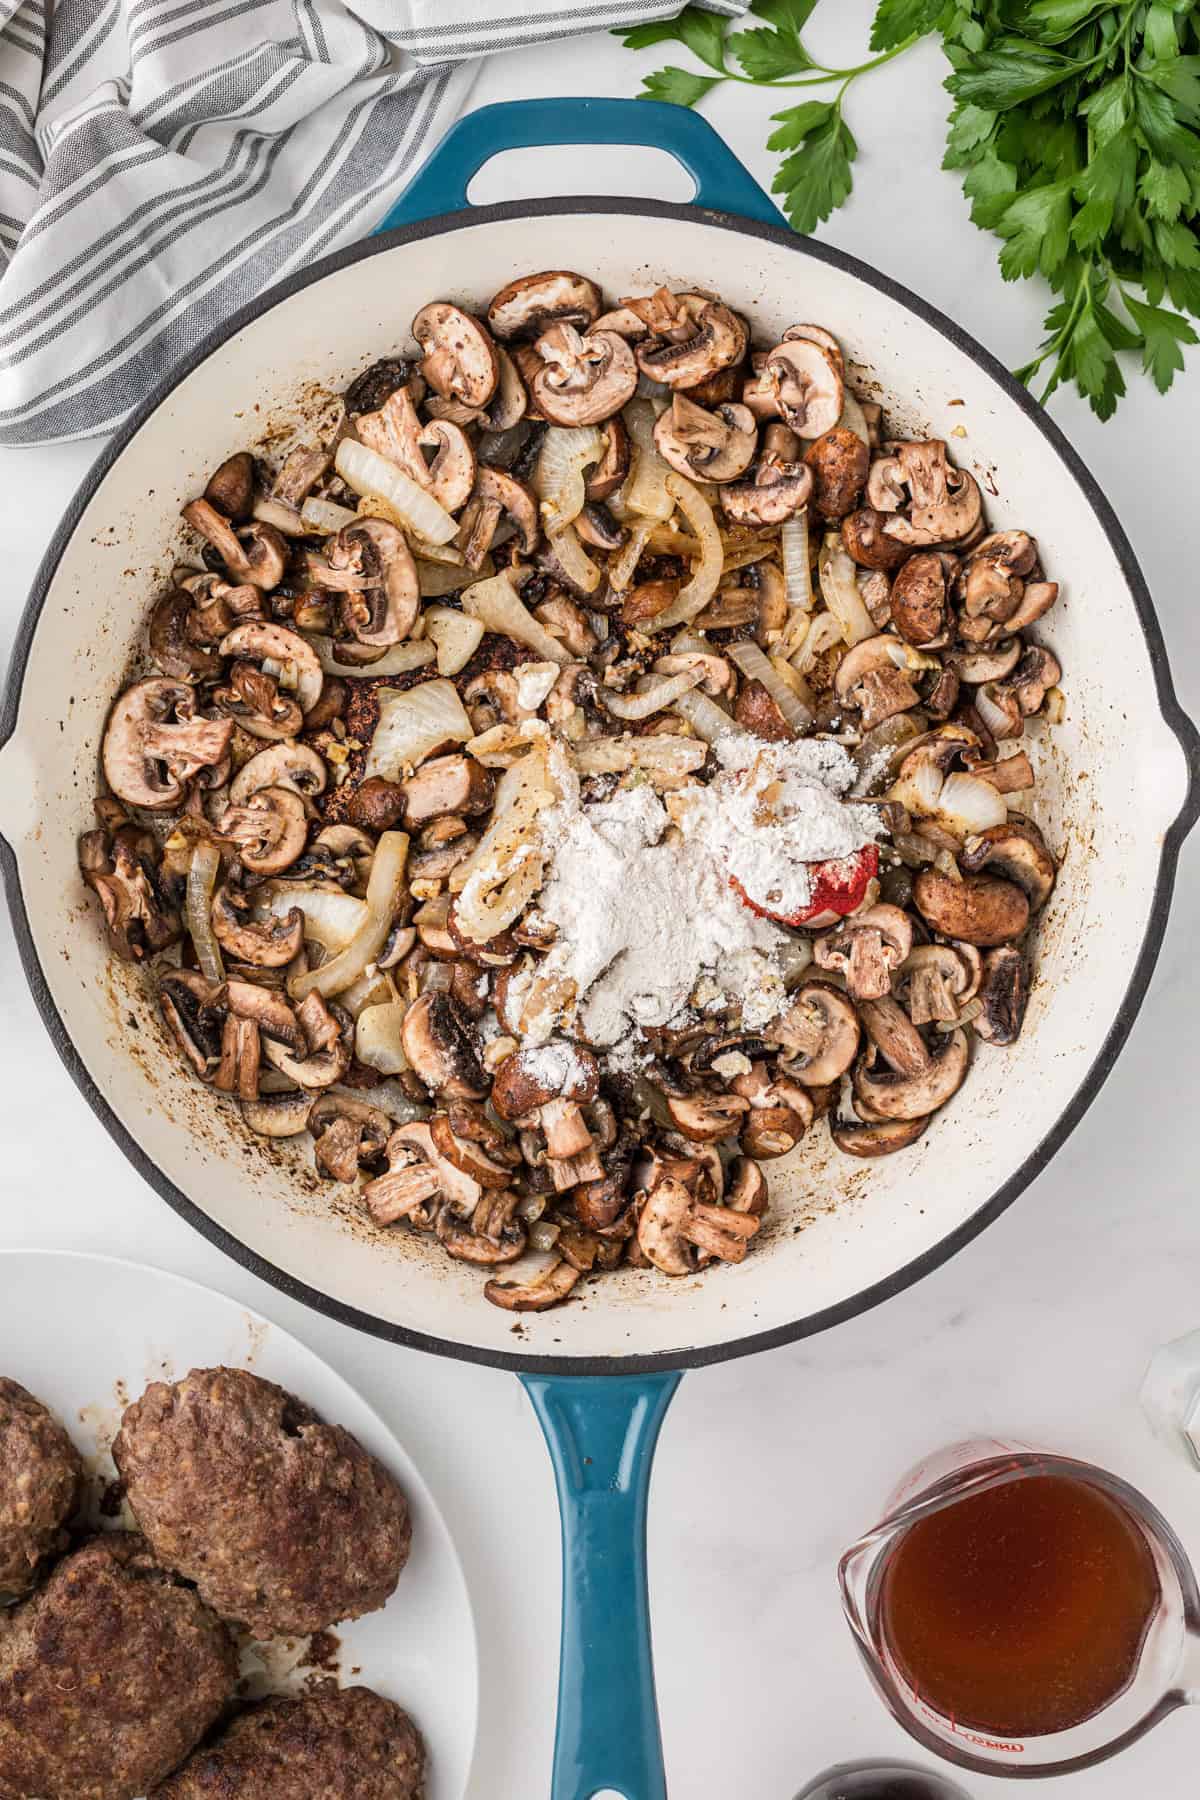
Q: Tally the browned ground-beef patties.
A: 4